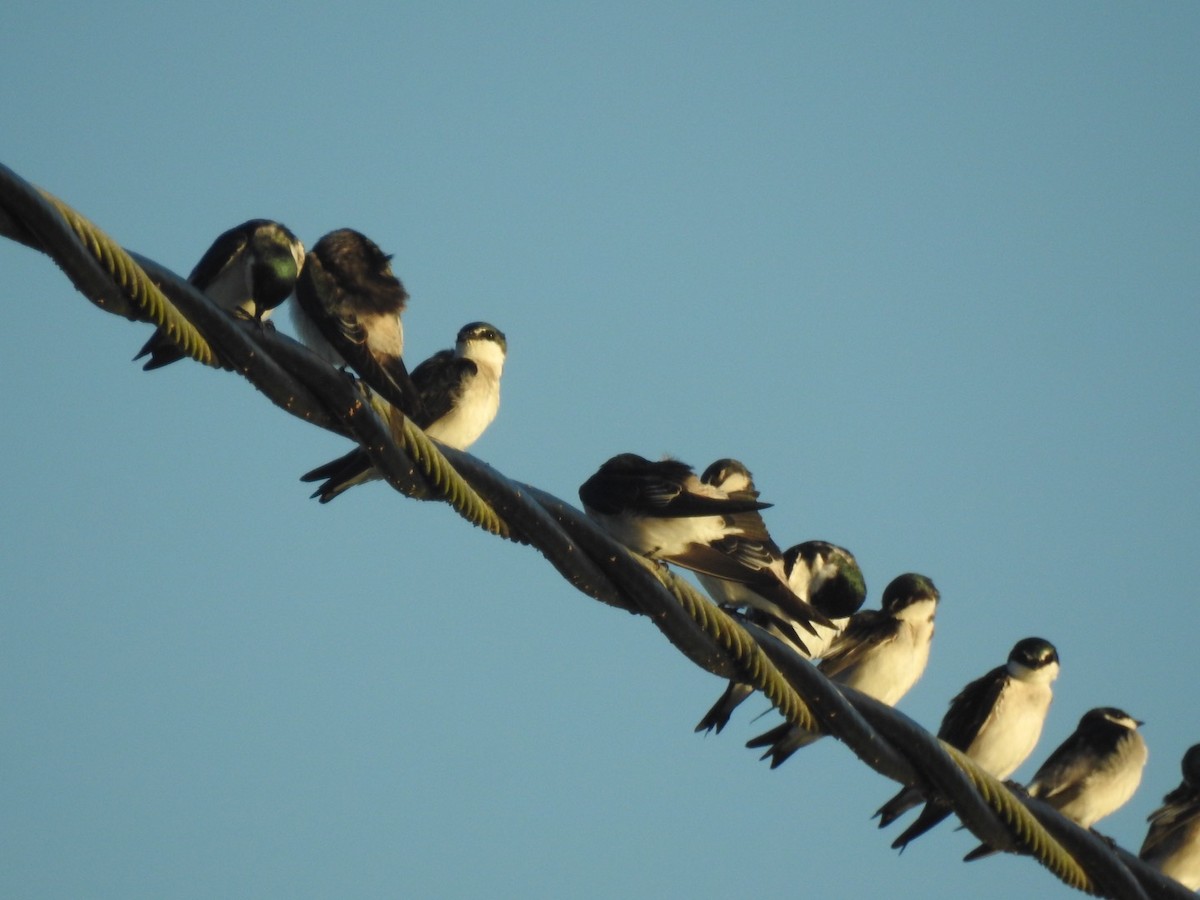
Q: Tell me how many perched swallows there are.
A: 10